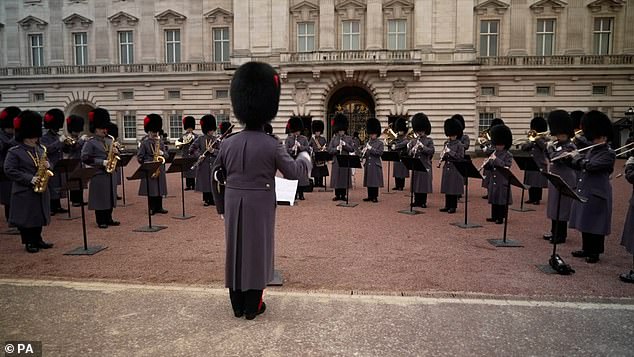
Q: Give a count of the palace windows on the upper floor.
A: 11